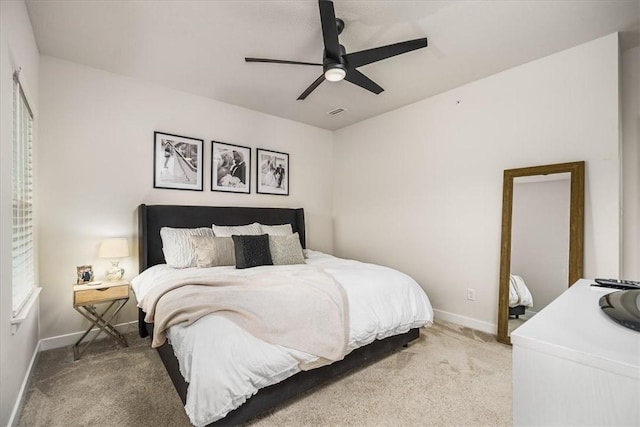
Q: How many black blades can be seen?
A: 5